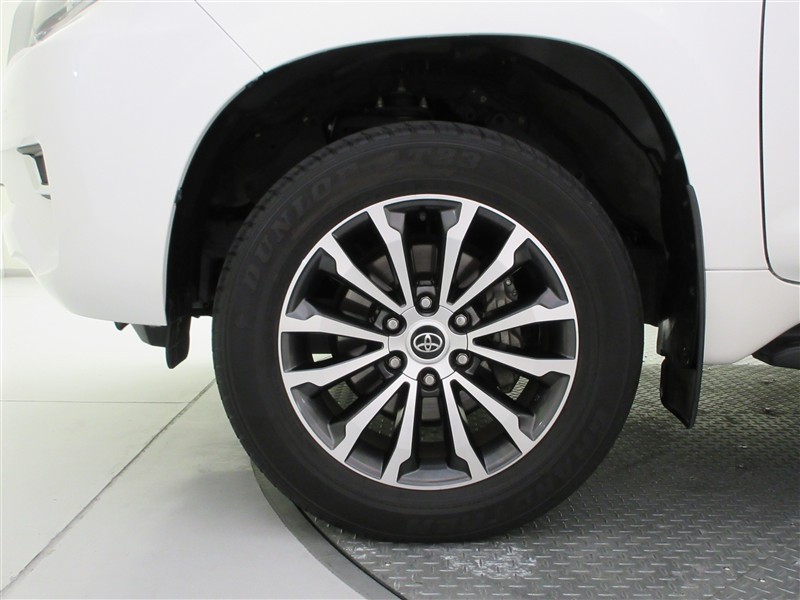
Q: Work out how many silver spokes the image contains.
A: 12